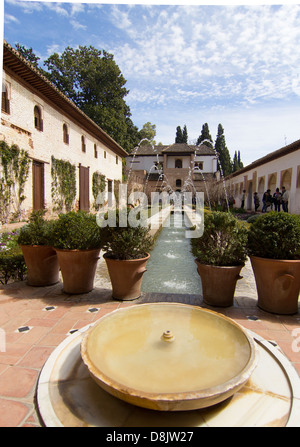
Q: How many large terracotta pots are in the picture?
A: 5